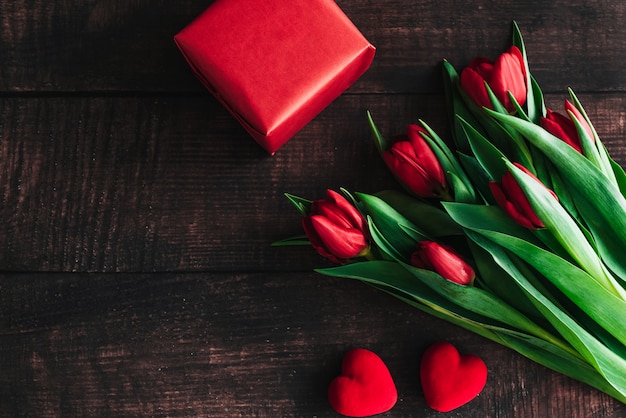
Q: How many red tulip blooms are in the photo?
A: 6